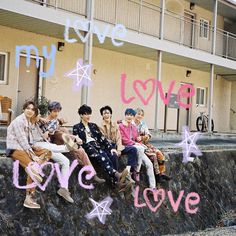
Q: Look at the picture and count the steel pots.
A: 0